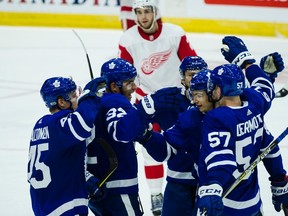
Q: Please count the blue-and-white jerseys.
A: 5